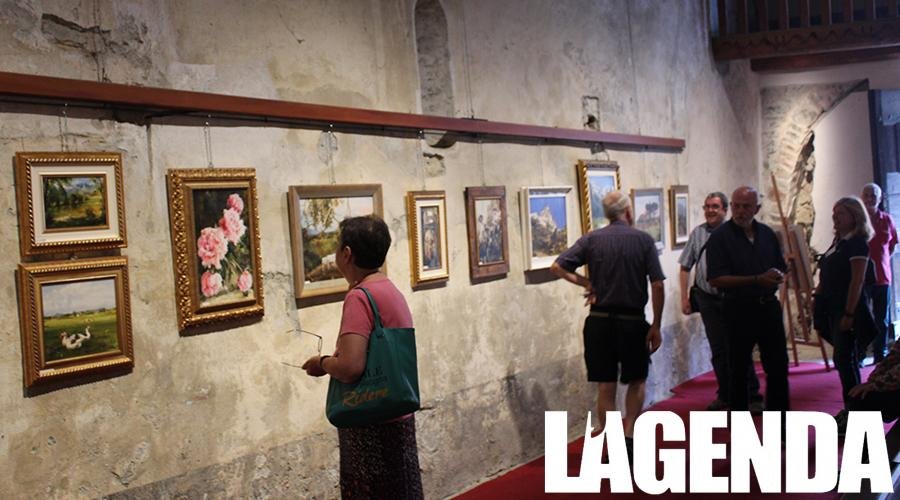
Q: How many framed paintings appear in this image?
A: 10